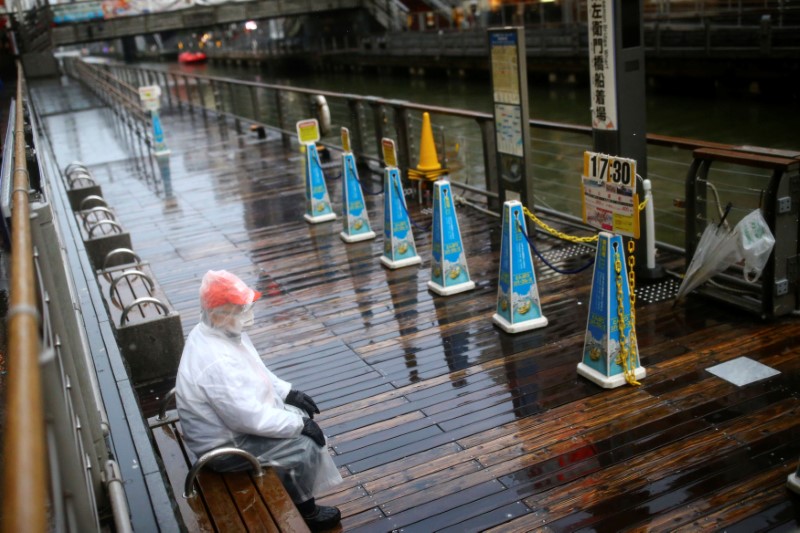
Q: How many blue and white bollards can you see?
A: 7